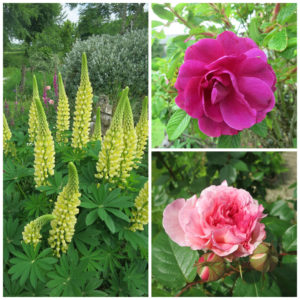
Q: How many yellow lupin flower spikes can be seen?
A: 12